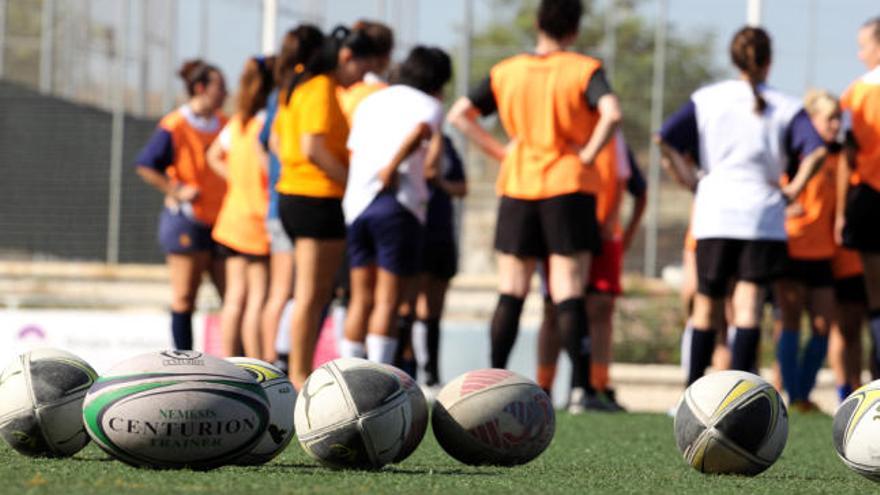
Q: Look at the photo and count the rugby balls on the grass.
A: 8